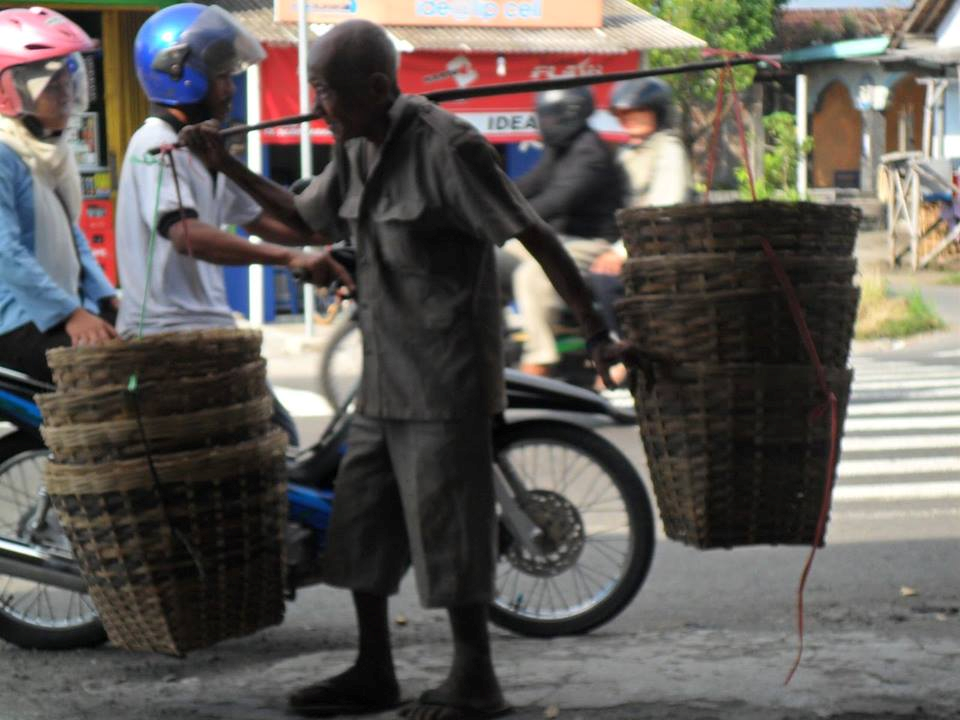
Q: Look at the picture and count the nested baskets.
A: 8